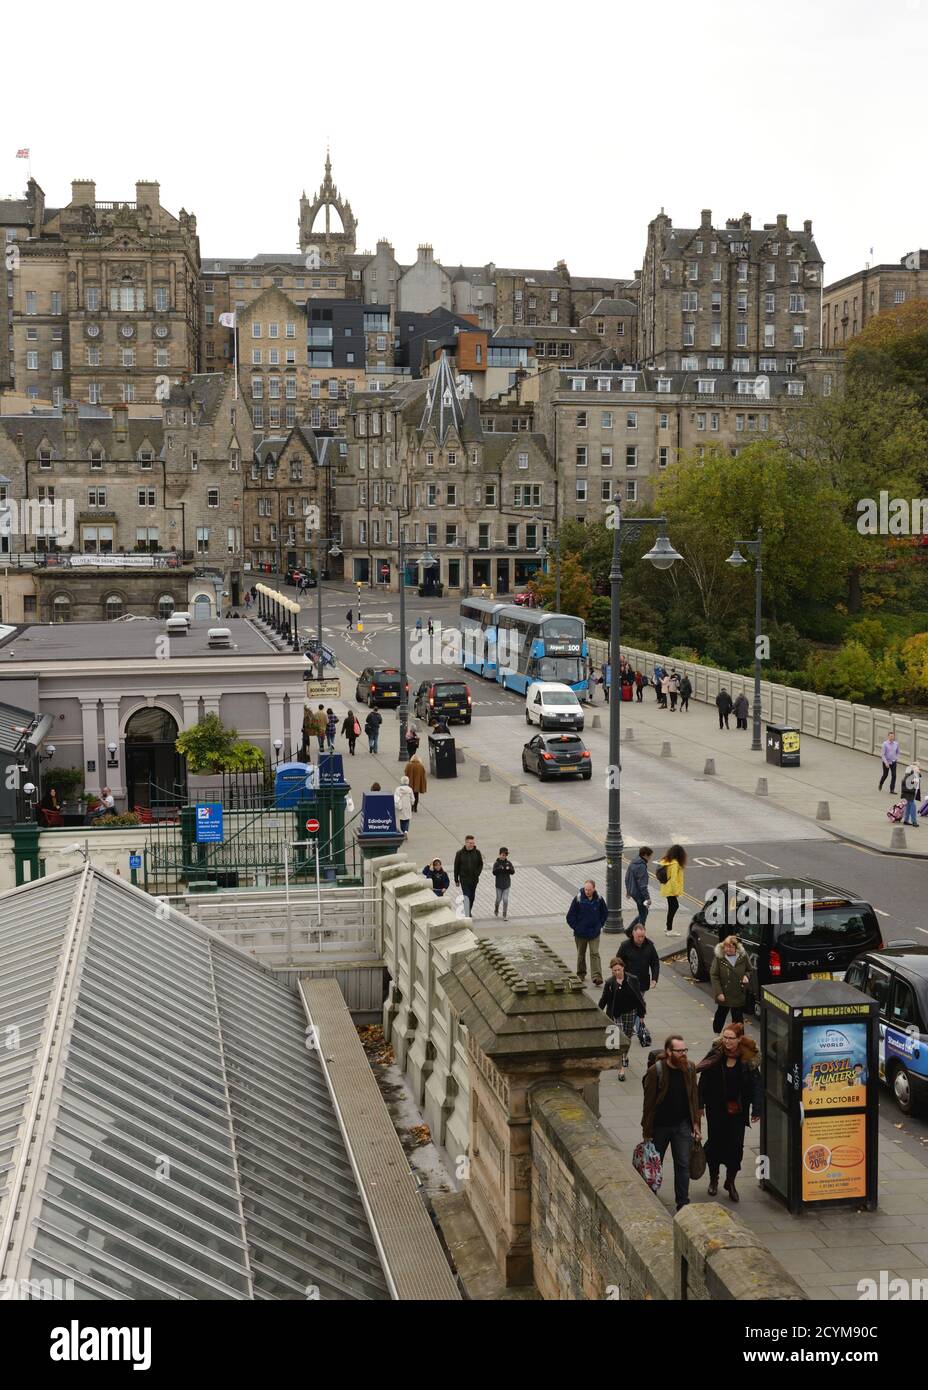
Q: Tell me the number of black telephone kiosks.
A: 1